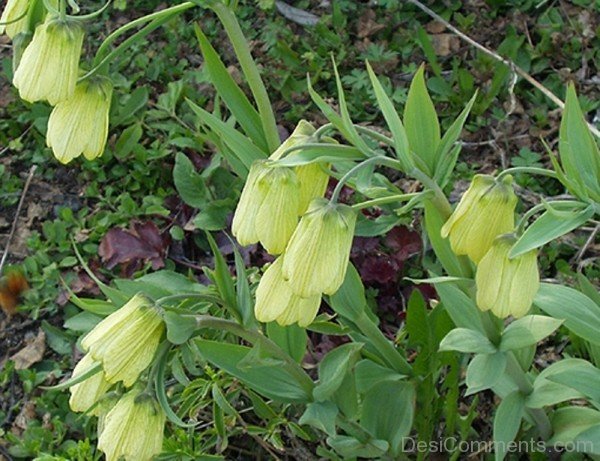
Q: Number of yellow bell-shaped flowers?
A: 12